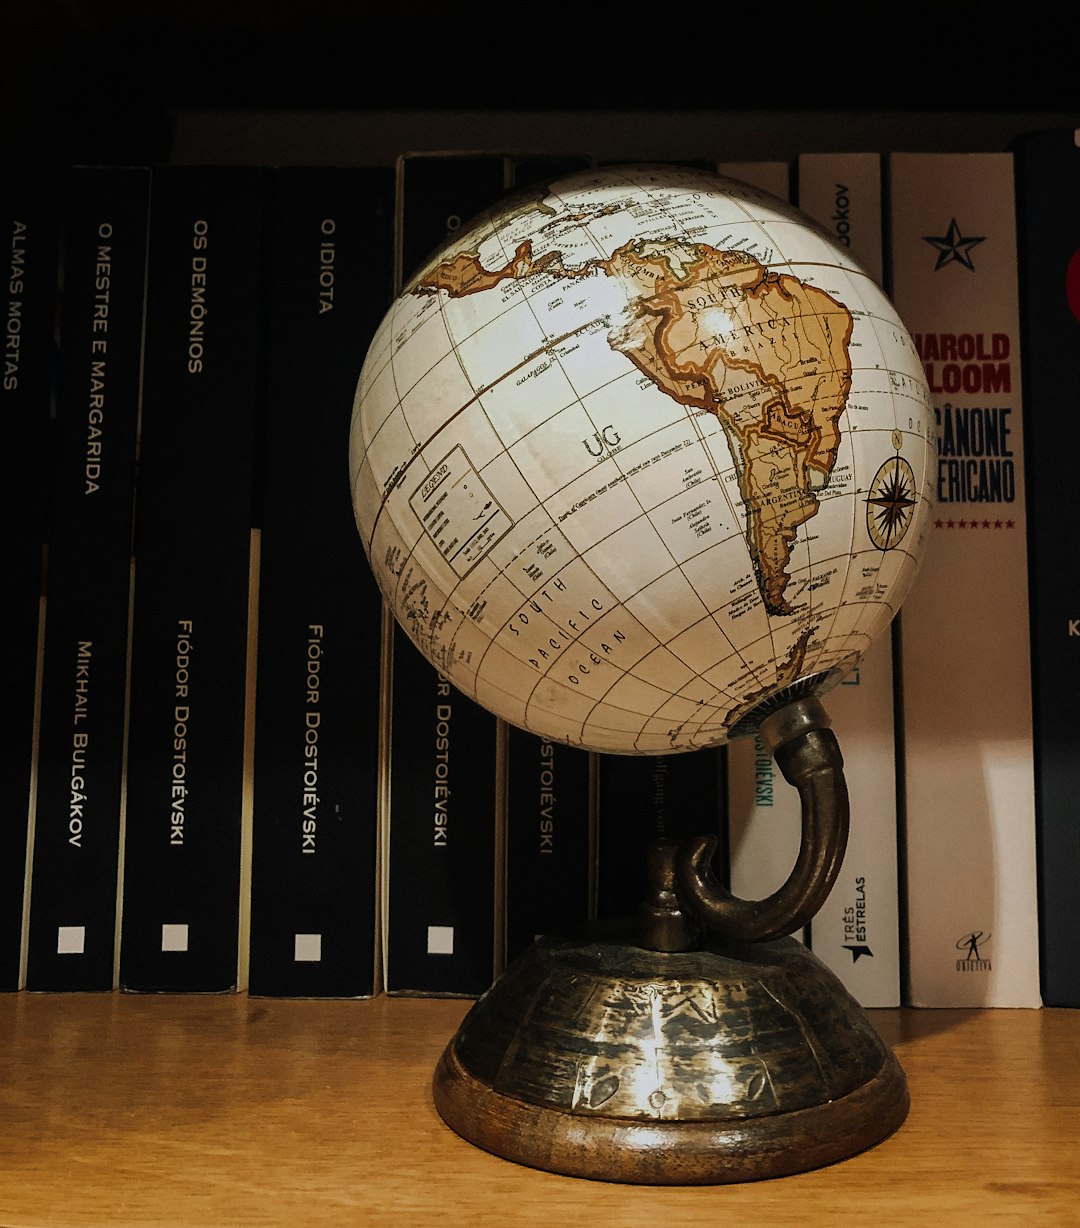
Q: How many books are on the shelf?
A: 11